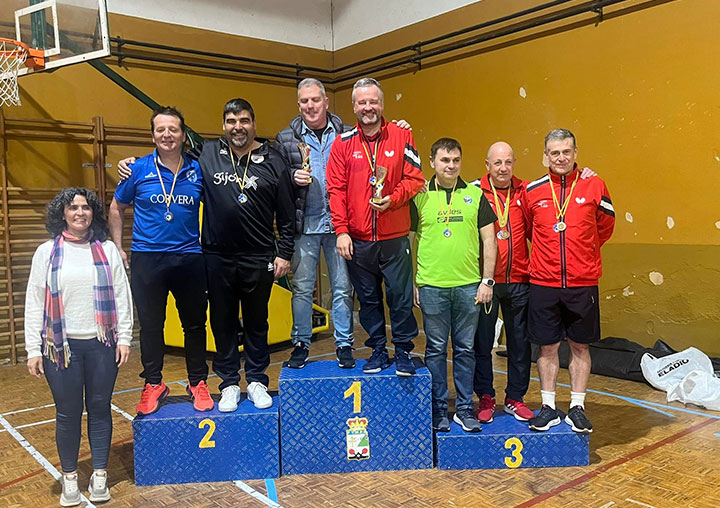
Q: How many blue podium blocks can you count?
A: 3